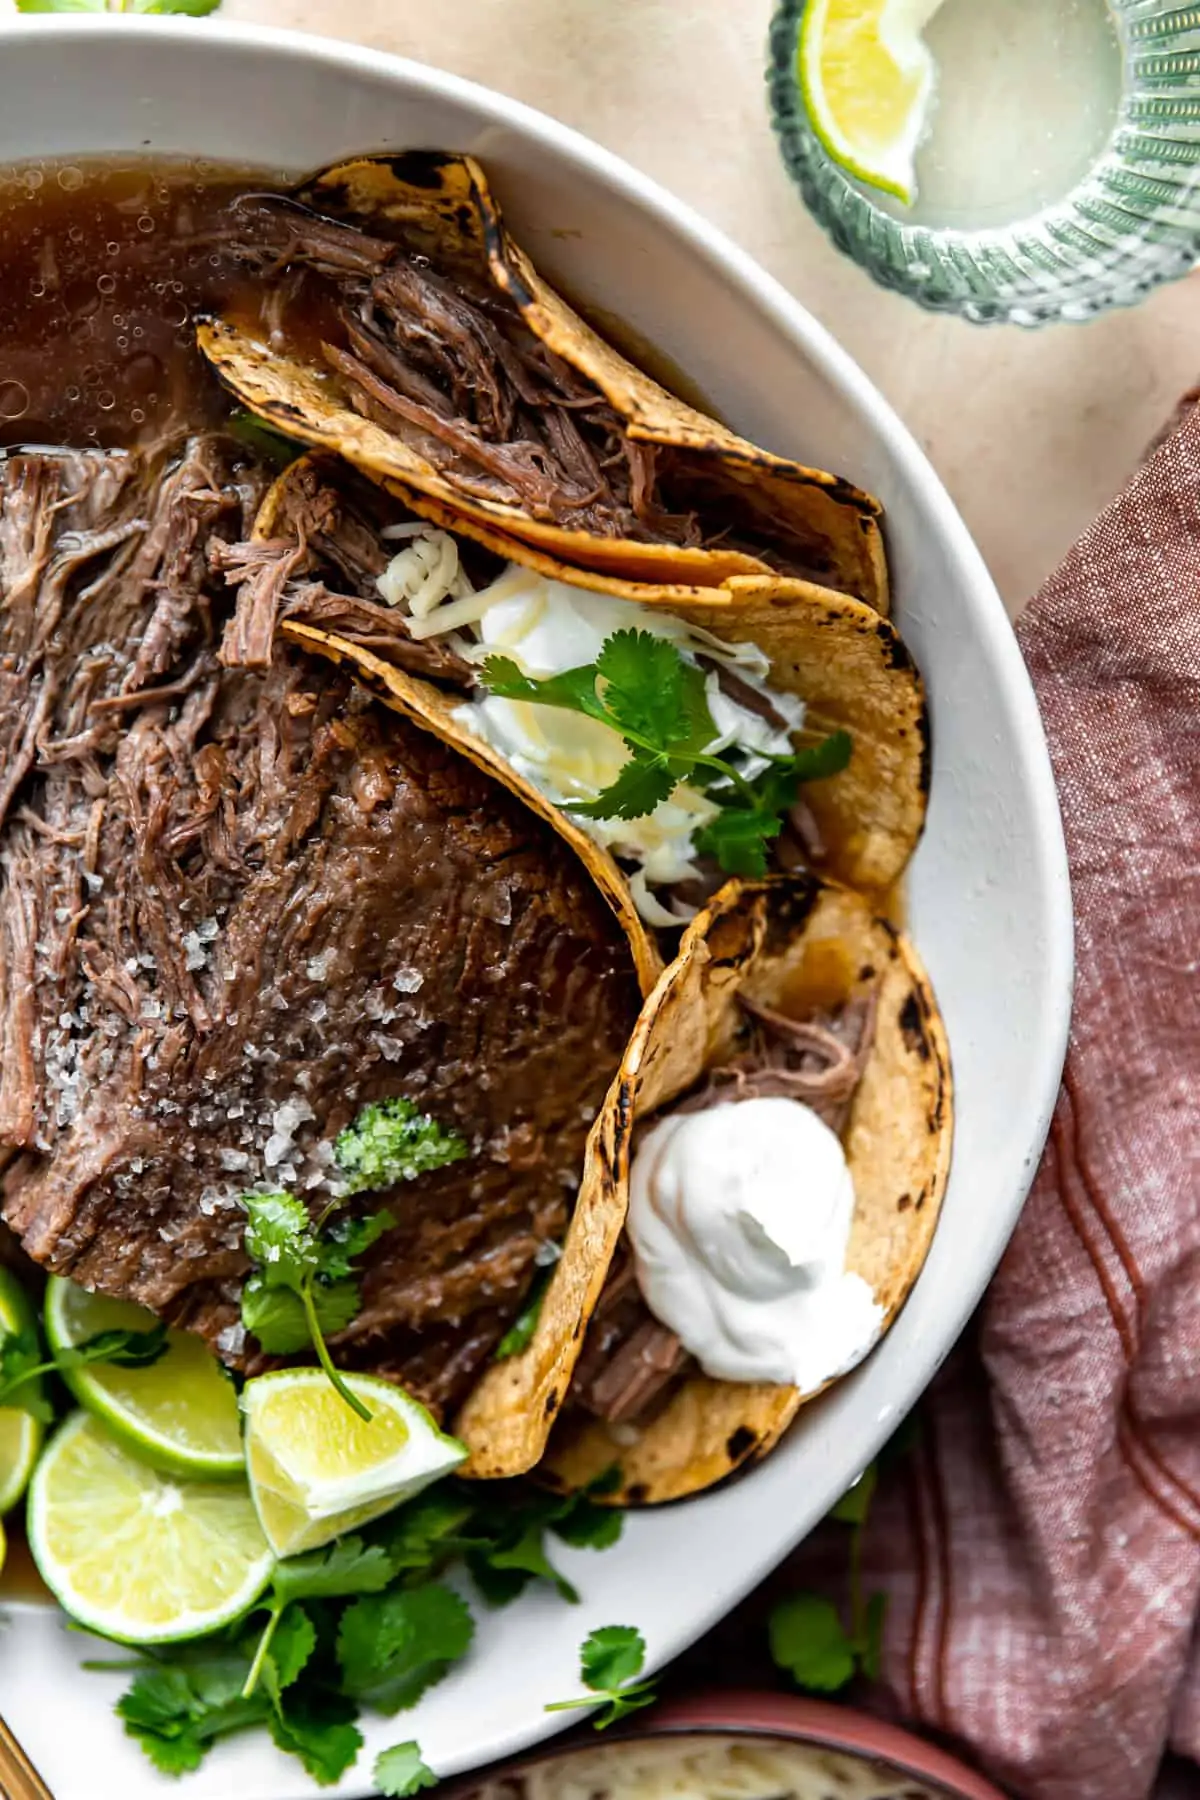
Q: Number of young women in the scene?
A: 0